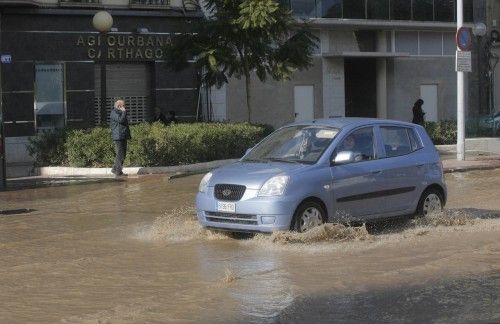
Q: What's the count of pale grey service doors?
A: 2